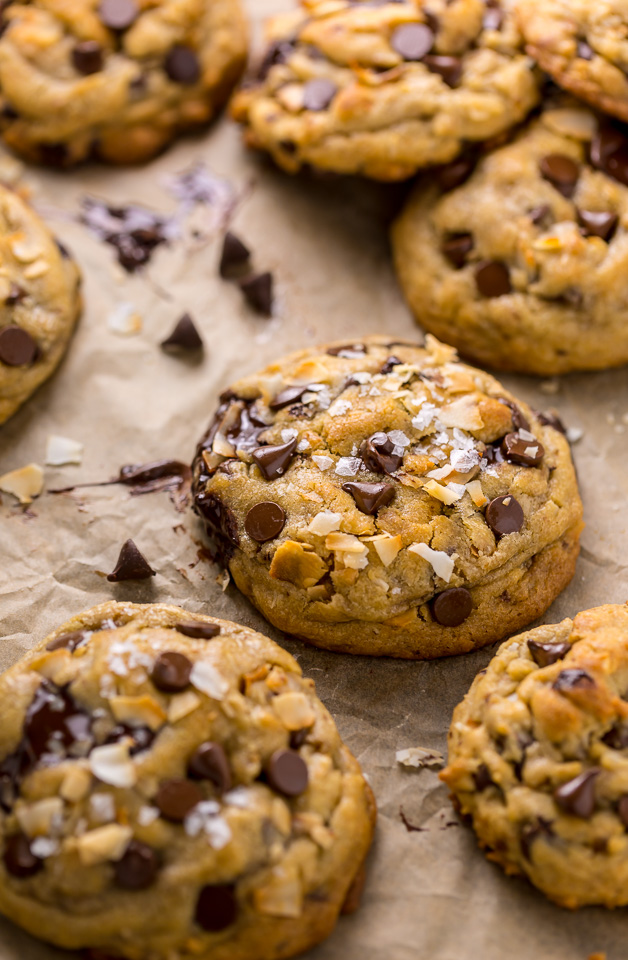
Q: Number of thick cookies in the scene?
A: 8